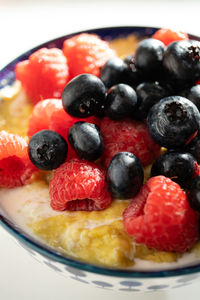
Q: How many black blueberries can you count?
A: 15